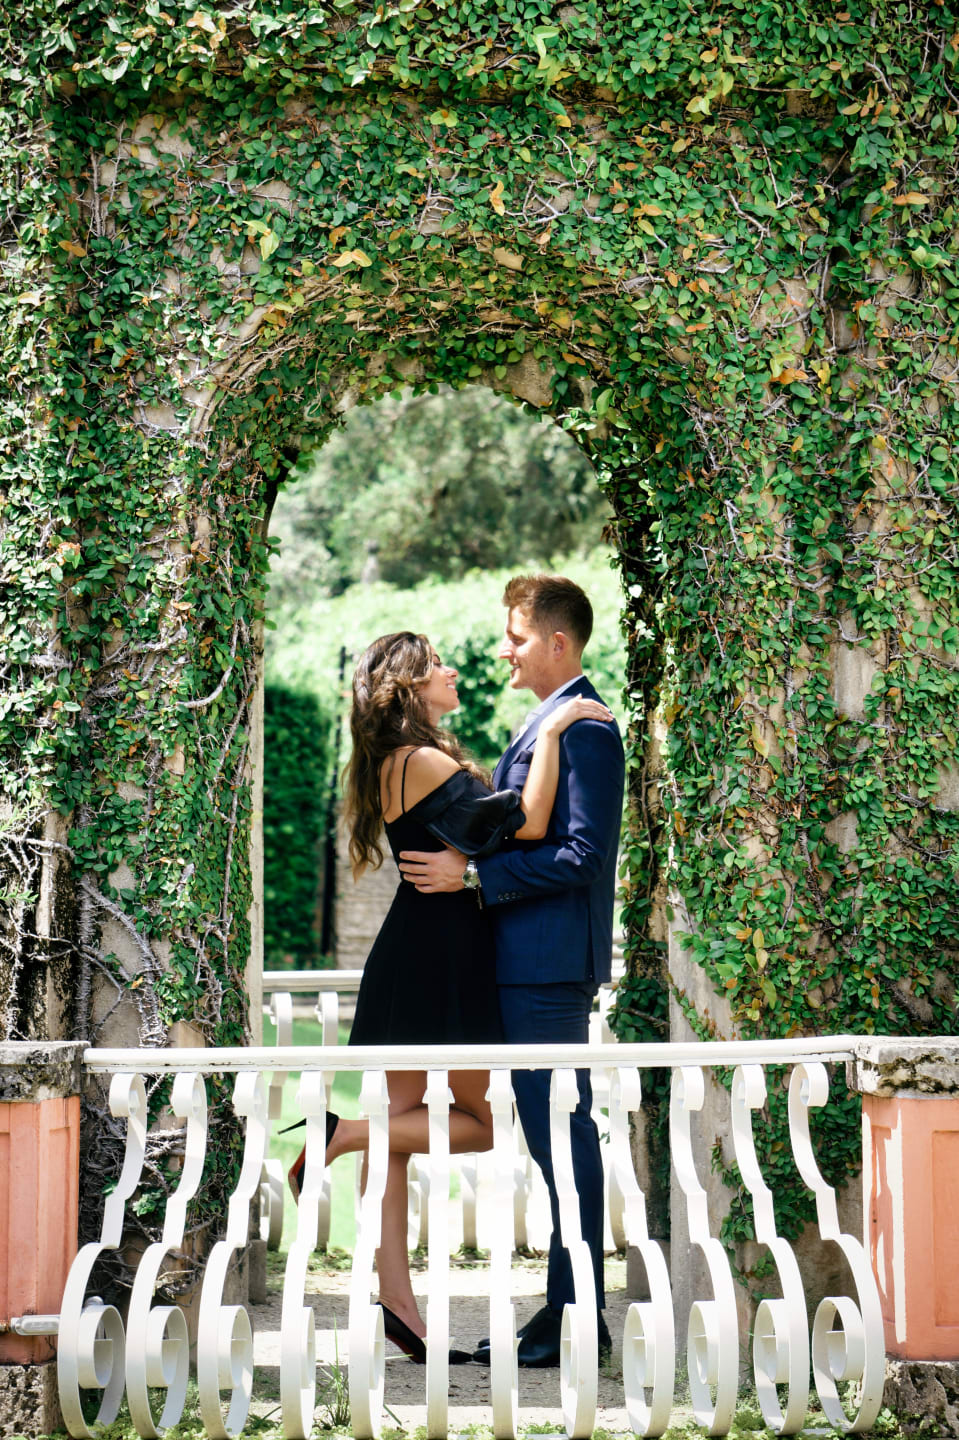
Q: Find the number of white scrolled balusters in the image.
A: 12